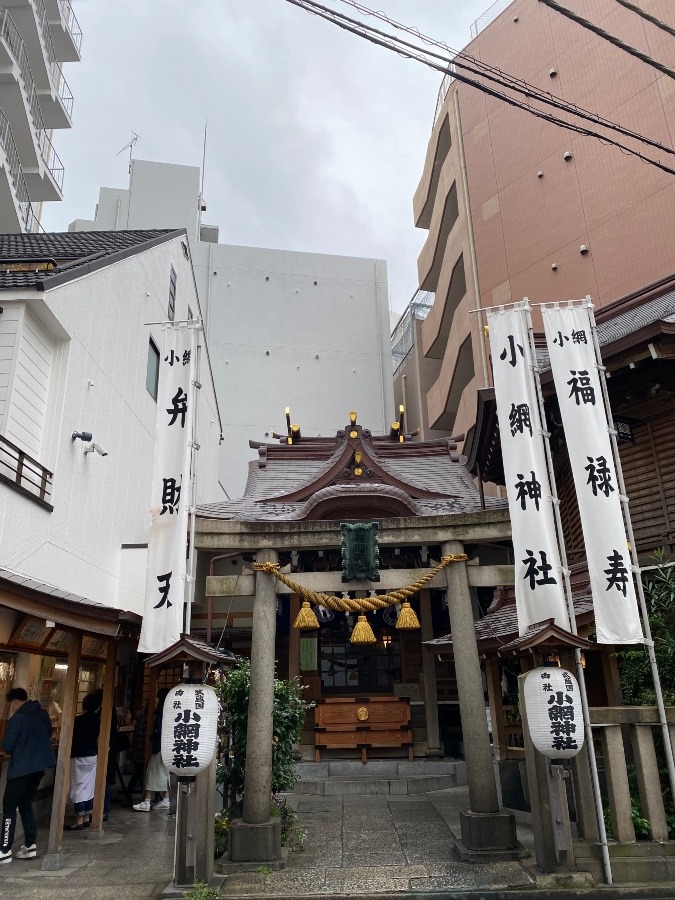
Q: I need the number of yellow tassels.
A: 3